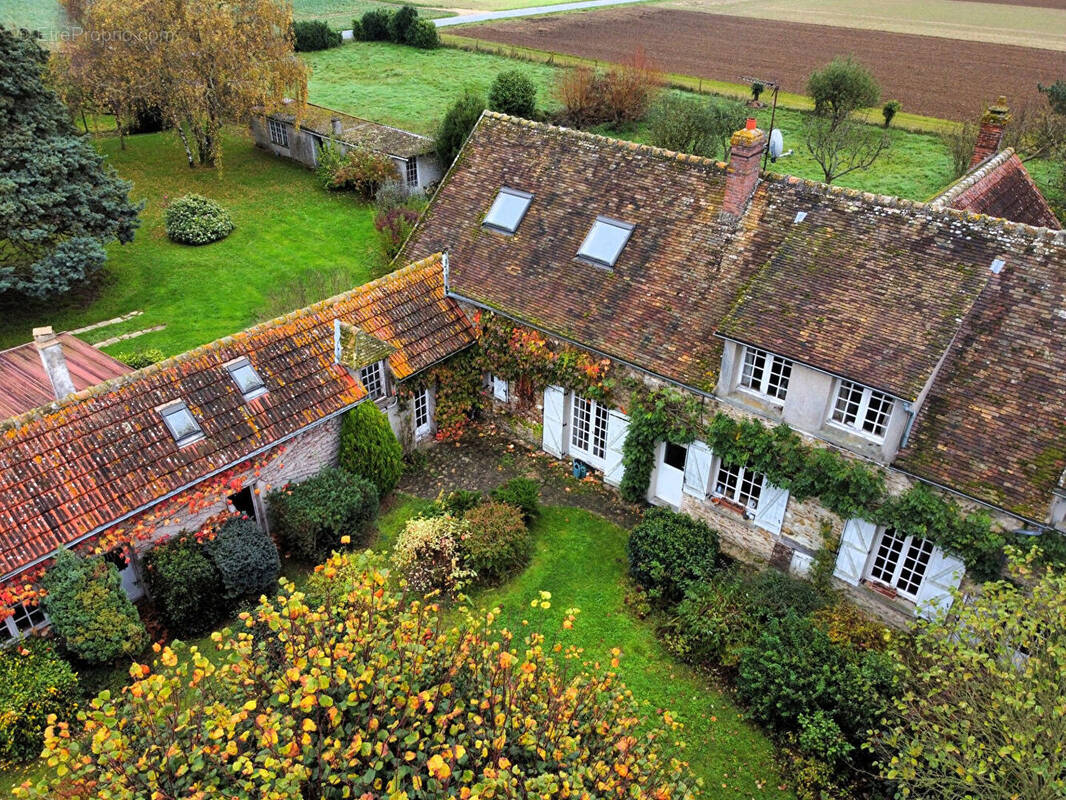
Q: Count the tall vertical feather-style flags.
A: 0